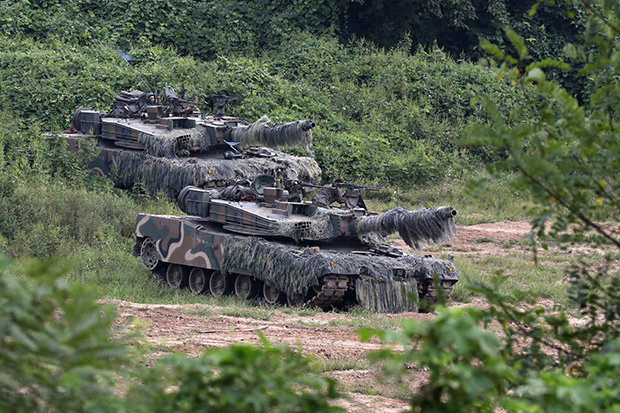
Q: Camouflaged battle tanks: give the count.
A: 2